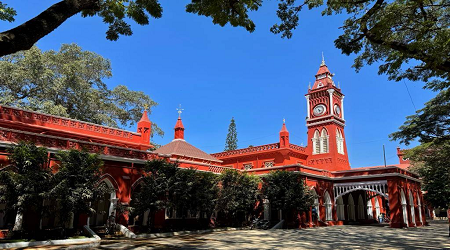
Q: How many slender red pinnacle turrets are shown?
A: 3